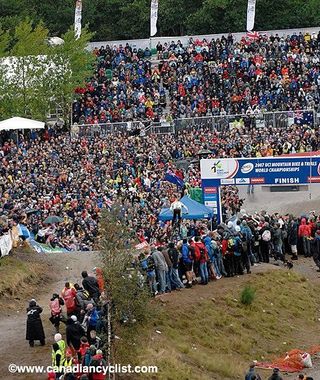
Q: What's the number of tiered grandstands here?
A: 1